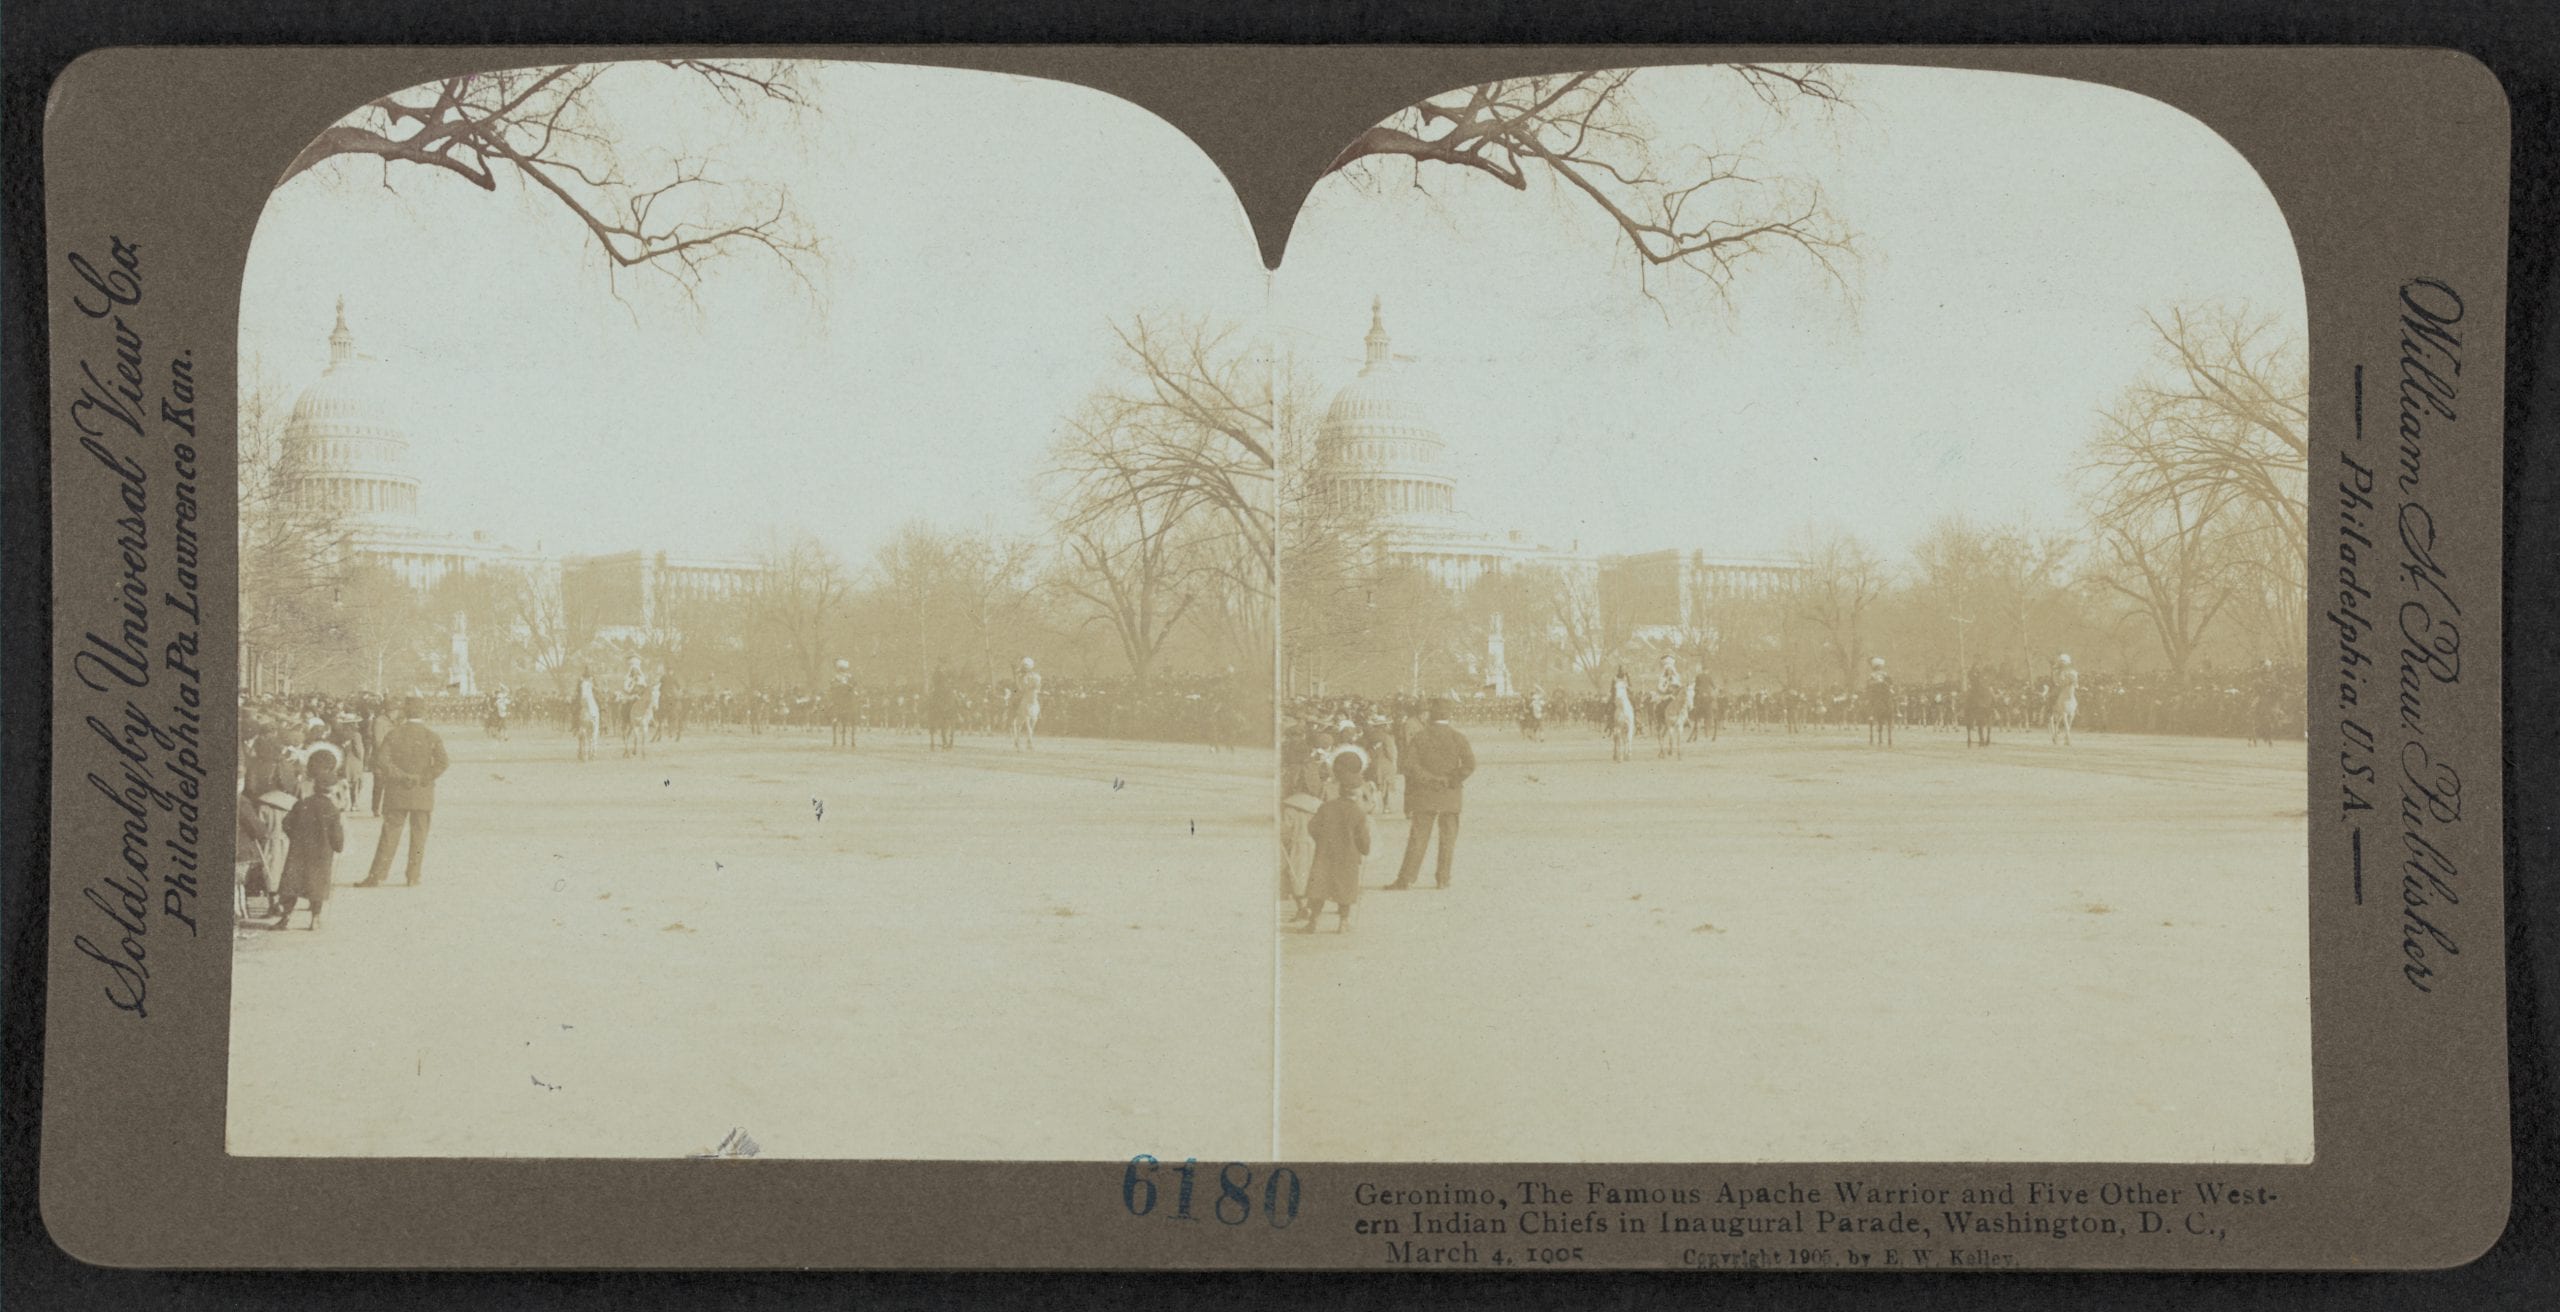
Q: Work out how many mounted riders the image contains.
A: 6